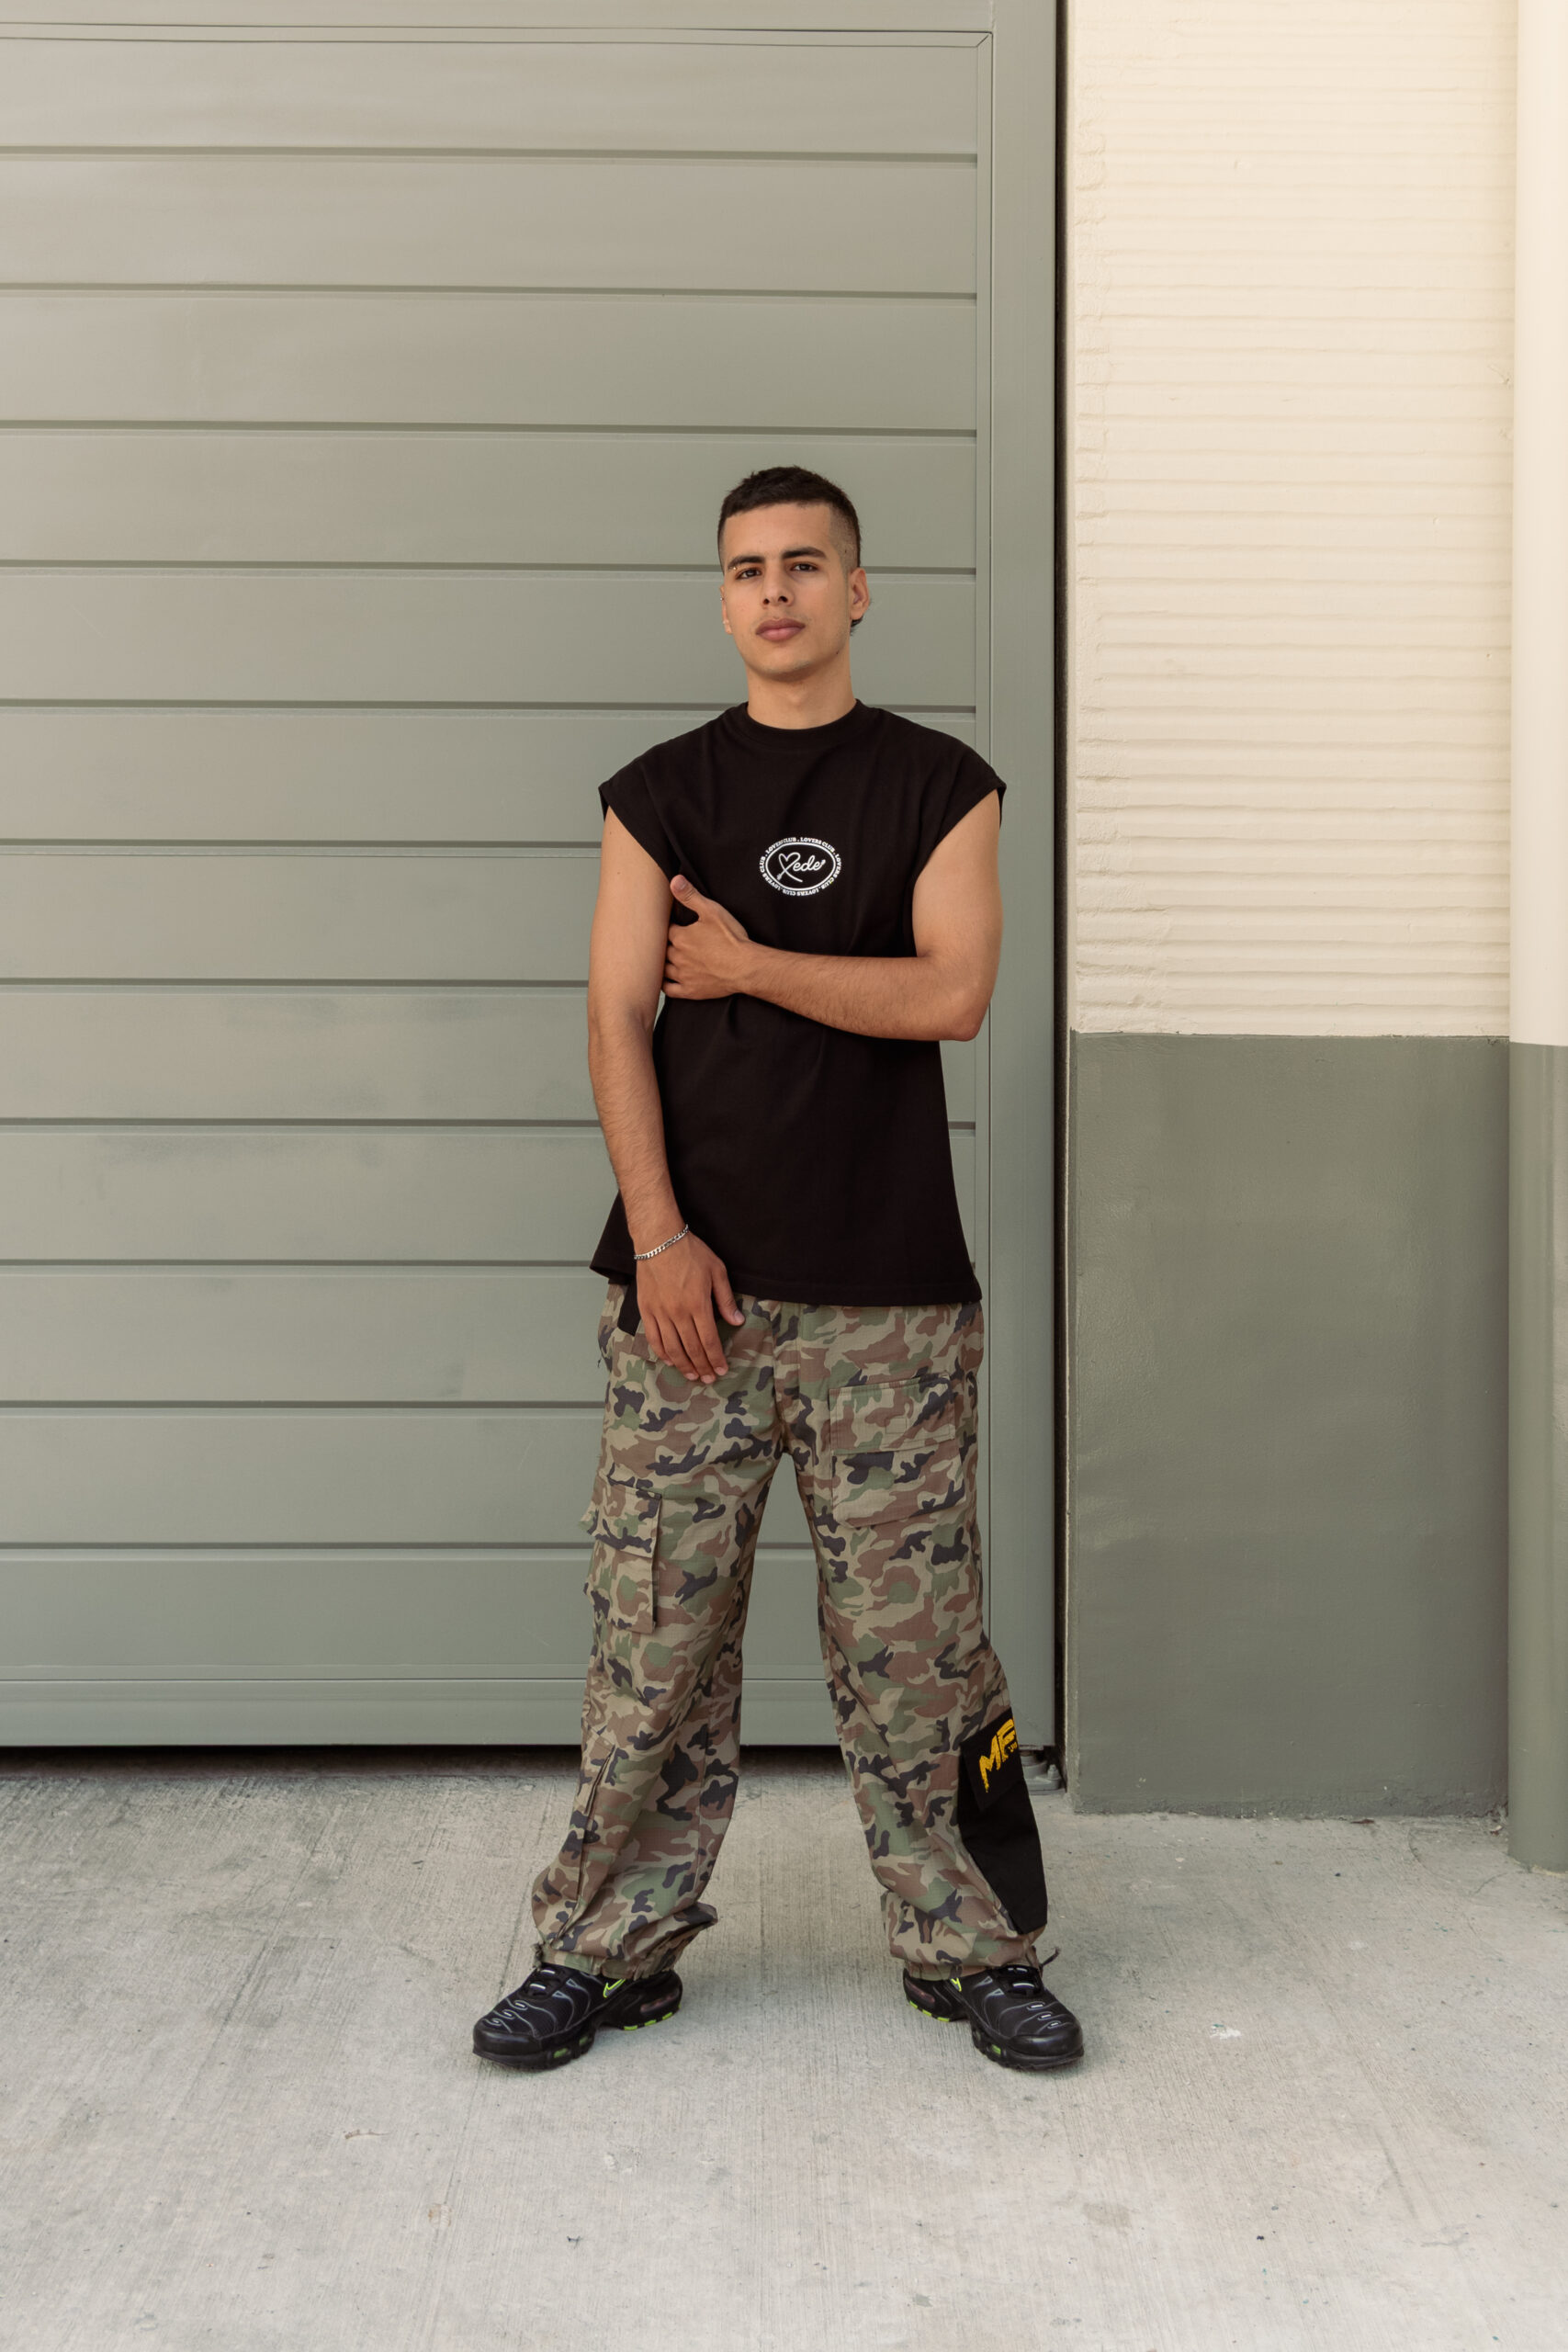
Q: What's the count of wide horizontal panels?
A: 12